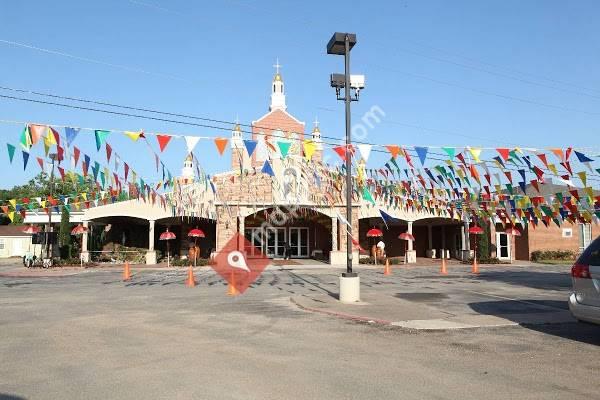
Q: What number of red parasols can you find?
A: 8